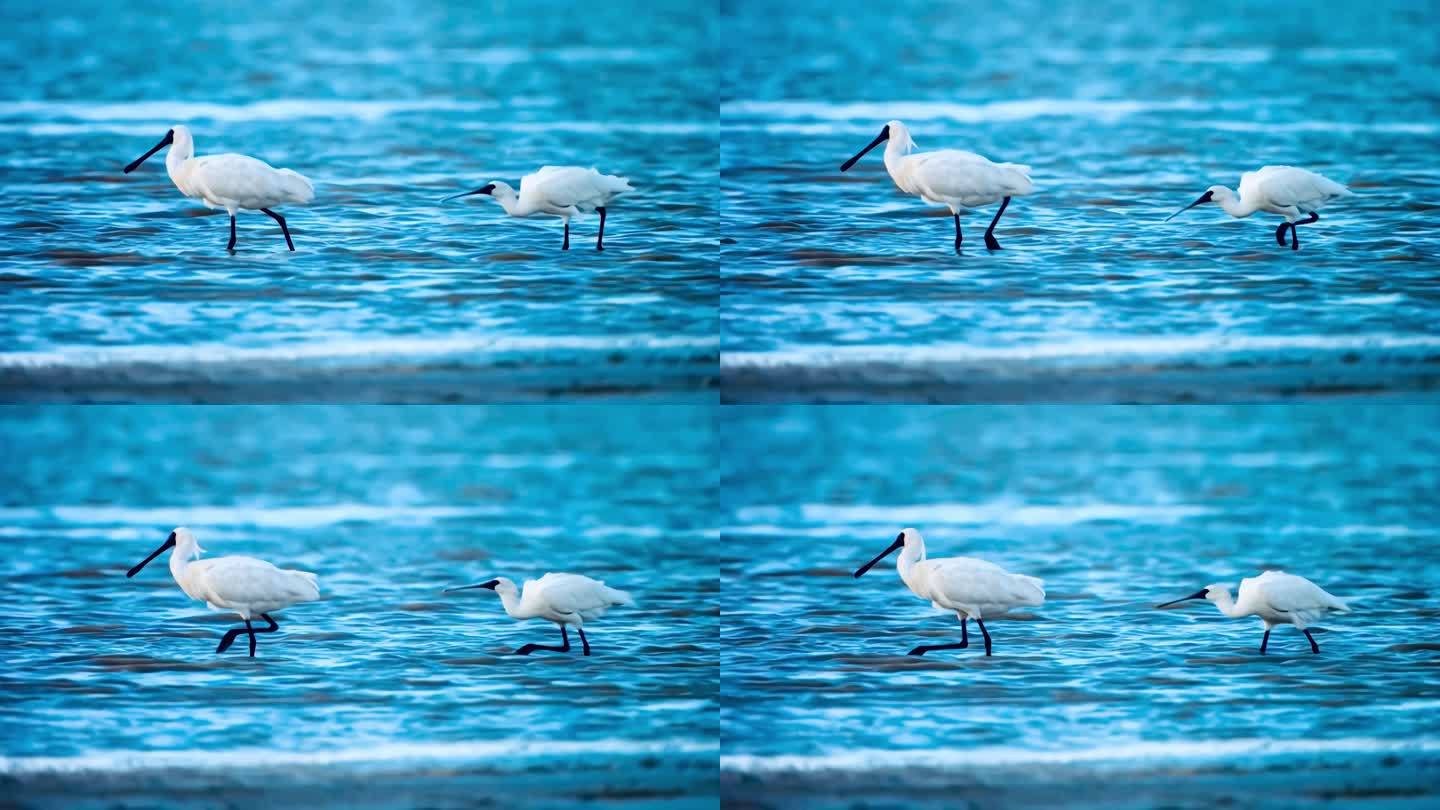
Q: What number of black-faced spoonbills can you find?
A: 8